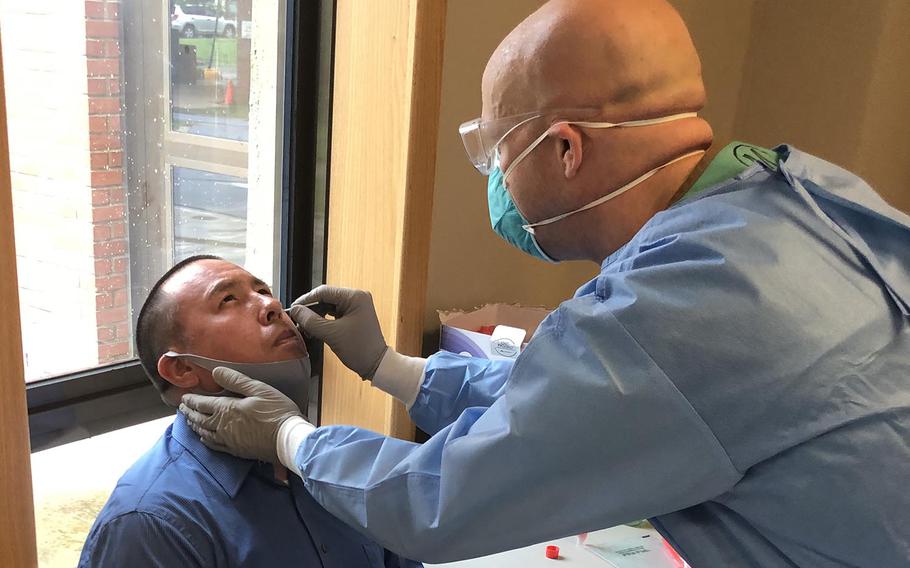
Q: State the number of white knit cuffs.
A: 2